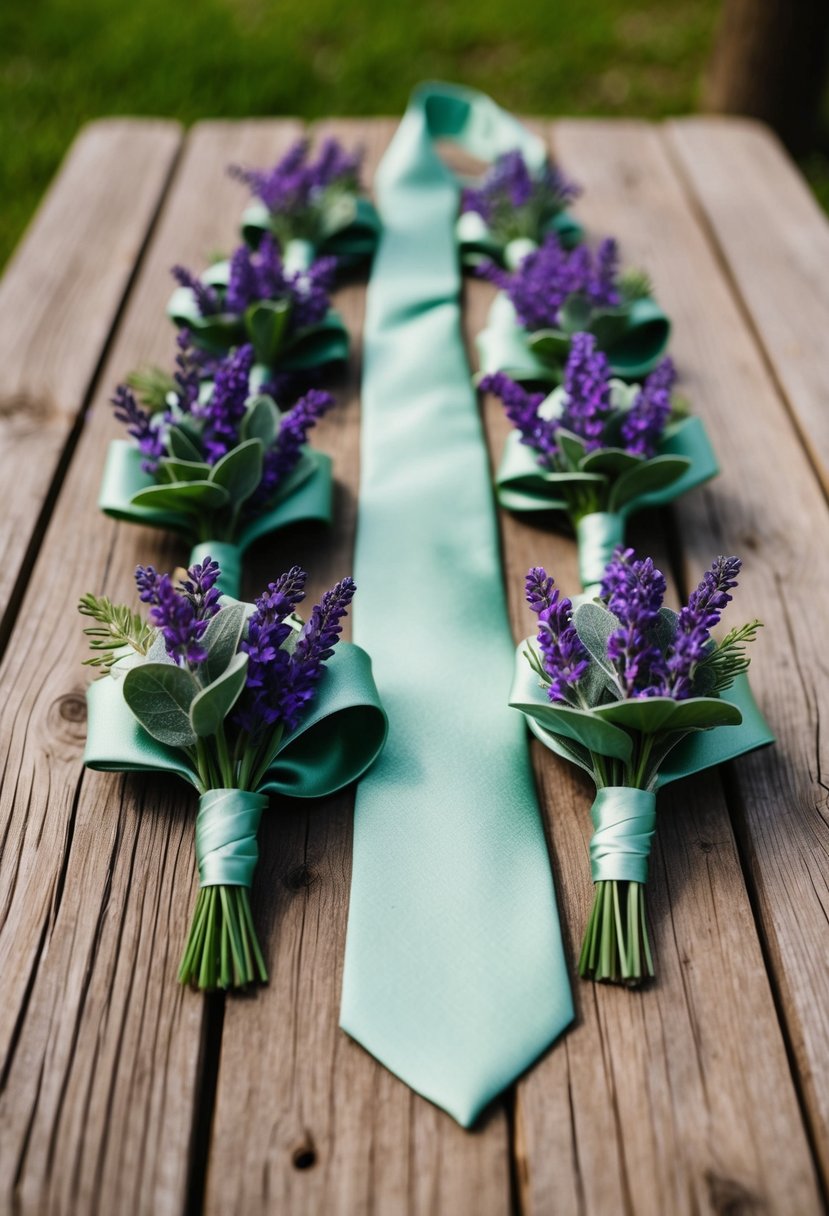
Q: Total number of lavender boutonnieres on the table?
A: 8